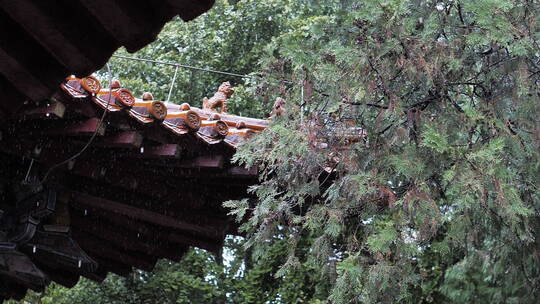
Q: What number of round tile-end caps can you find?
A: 5